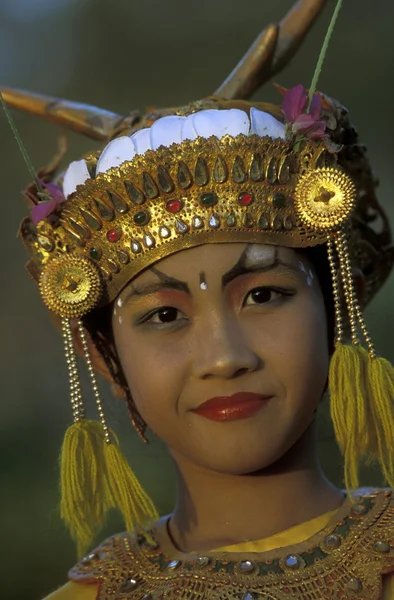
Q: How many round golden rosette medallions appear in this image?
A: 2